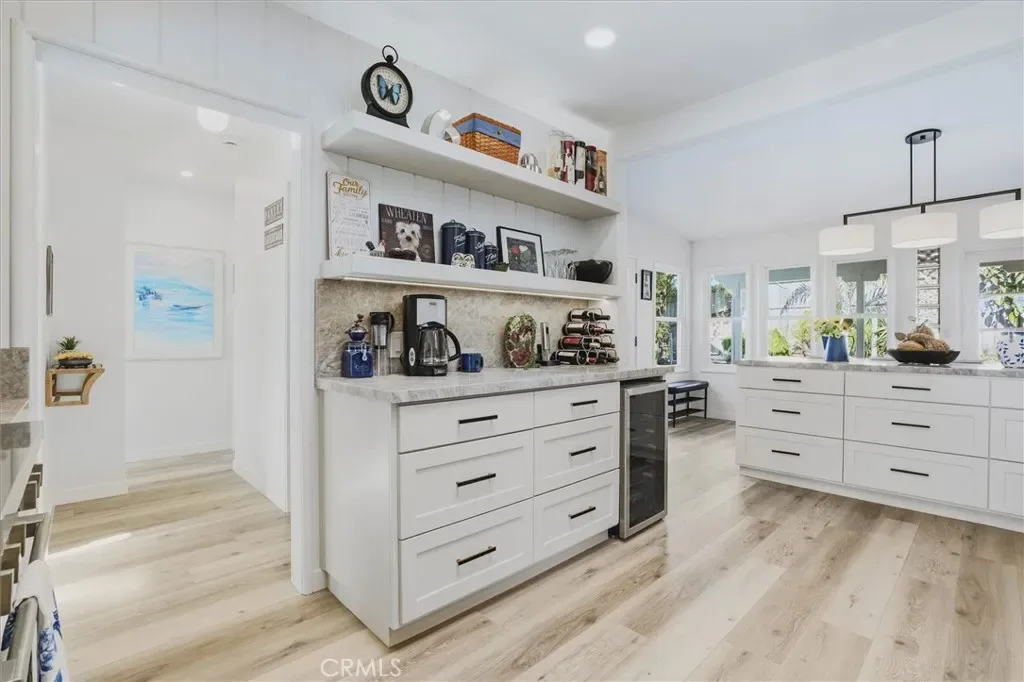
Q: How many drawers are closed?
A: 15